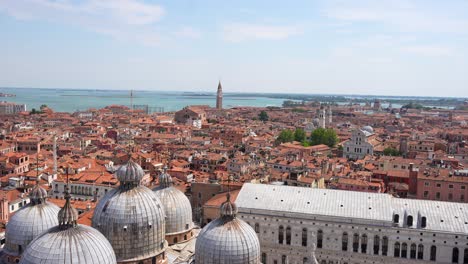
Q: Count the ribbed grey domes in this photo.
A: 5